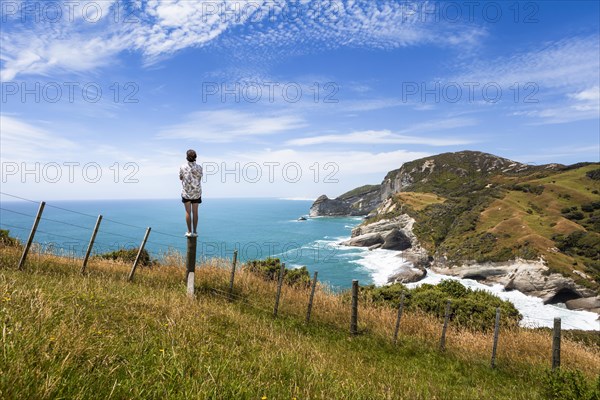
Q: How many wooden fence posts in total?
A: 12